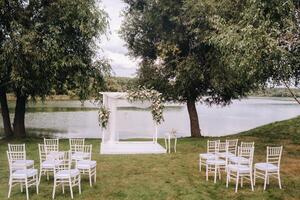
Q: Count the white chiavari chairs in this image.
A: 13